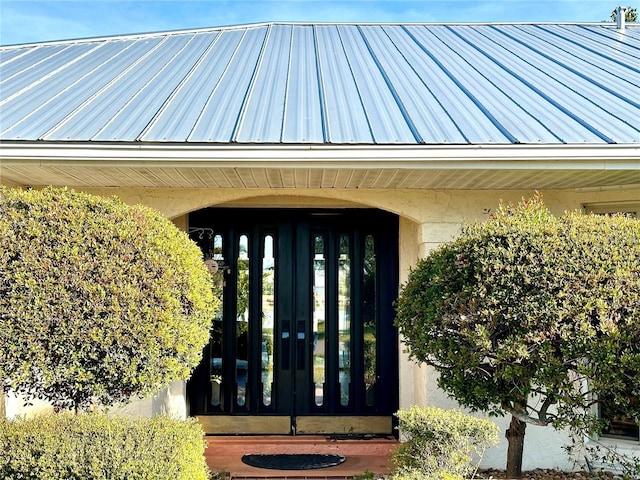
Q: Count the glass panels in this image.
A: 6